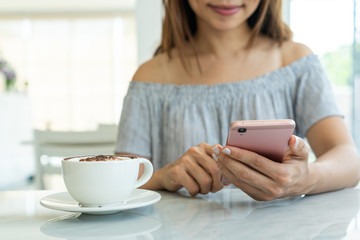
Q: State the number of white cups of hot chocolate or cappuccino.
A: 1